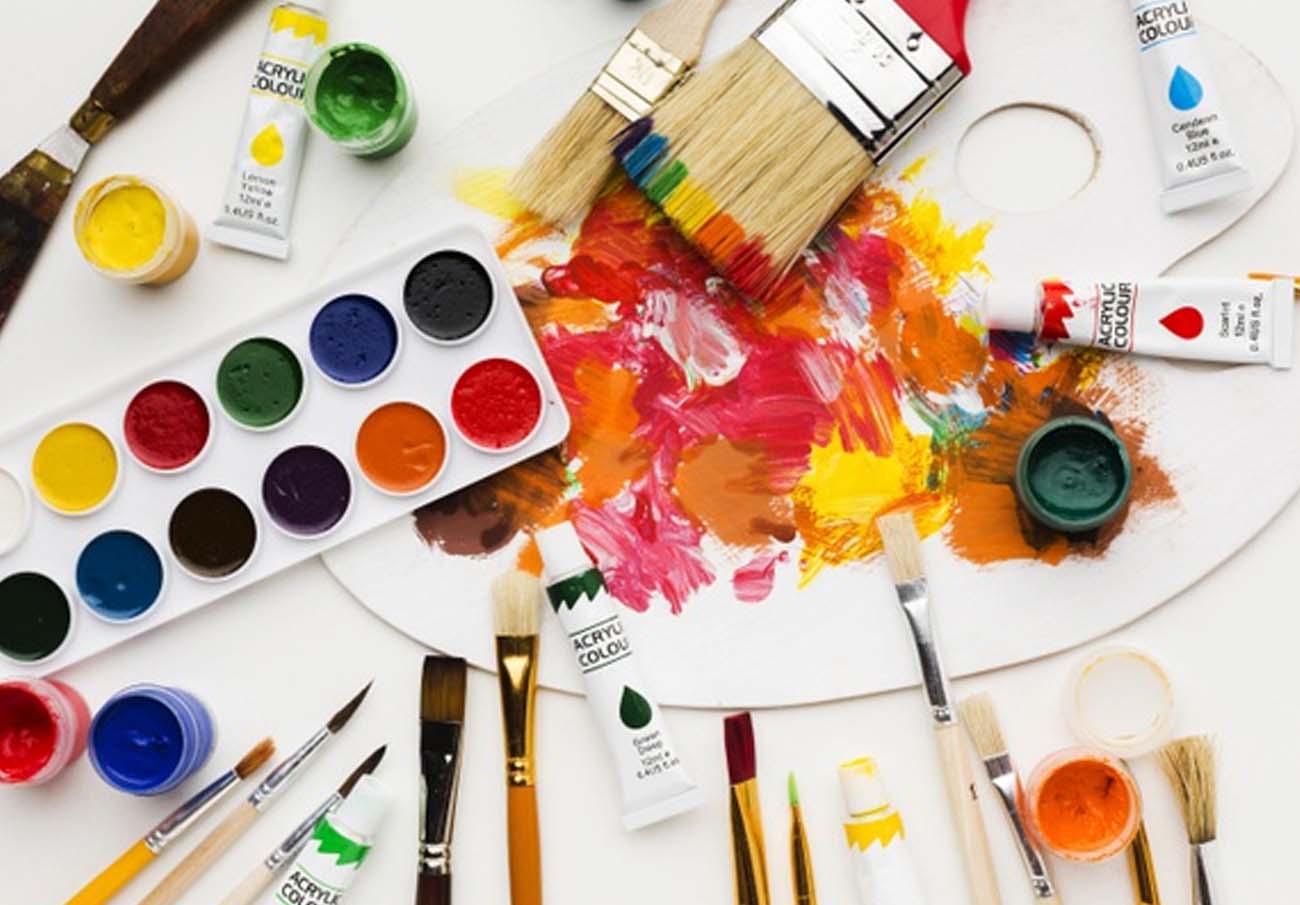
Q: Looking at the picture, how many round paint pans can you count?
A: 12